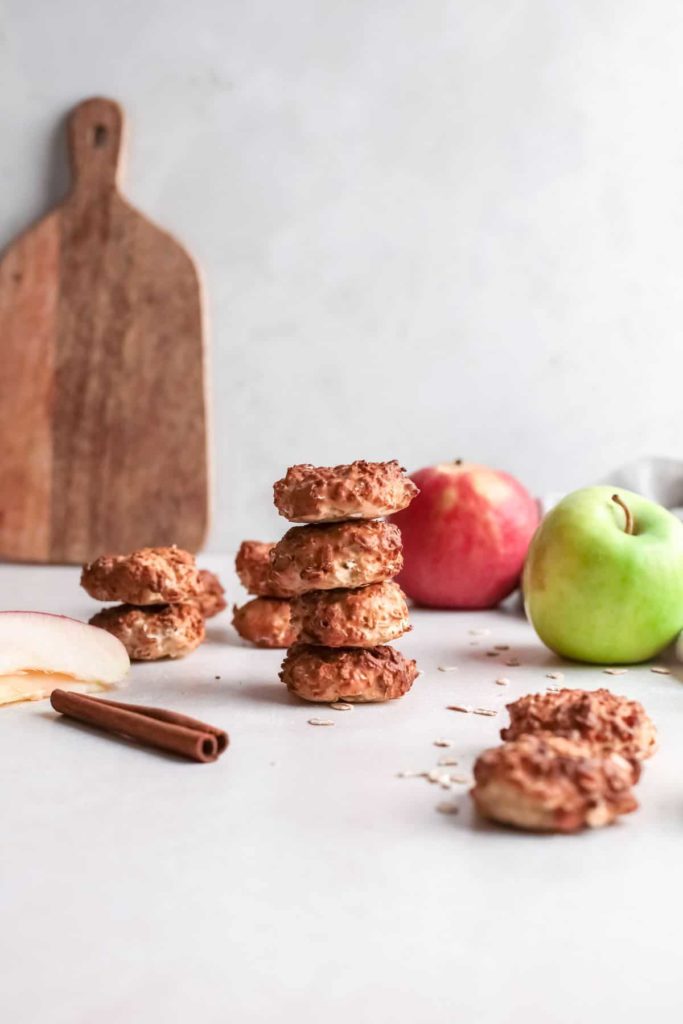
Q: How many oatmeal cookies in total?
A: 11